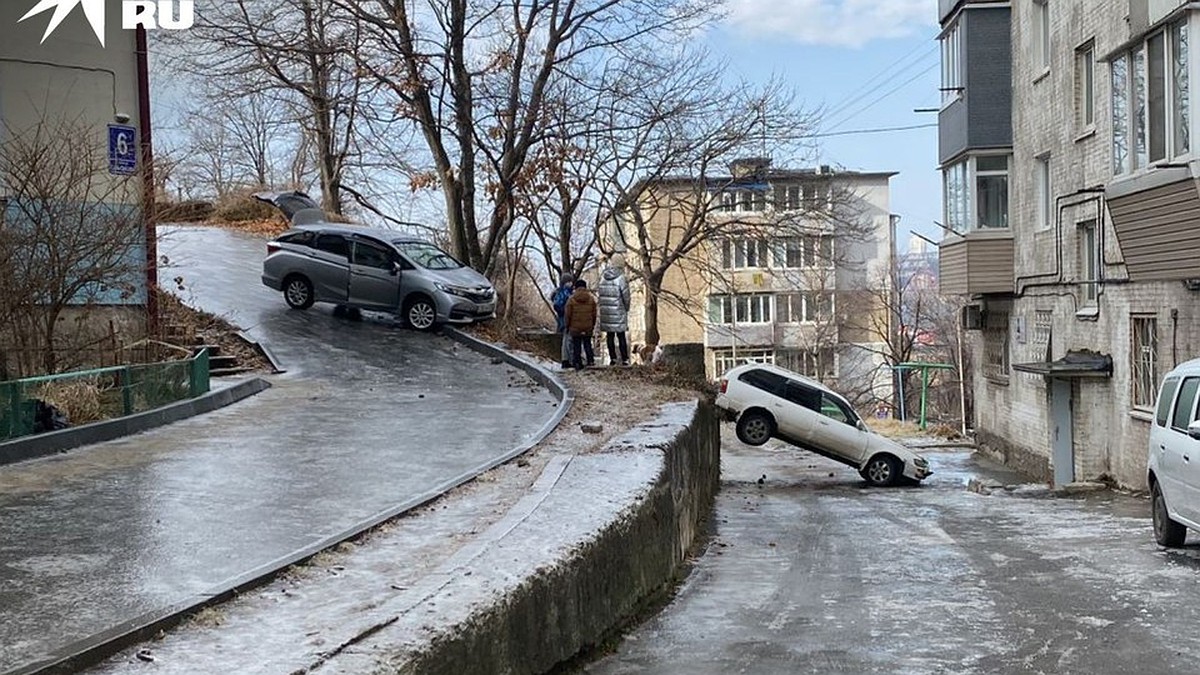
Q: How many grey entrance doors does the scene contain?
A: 1